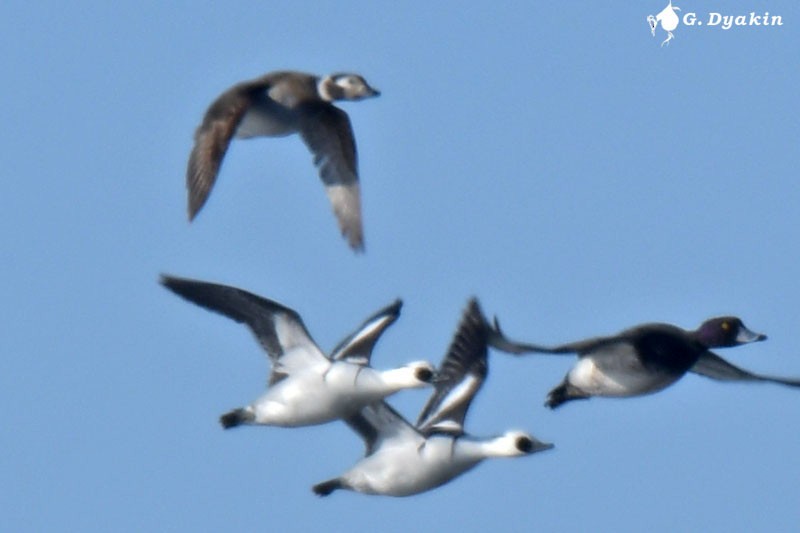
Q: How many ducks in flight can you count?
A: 4